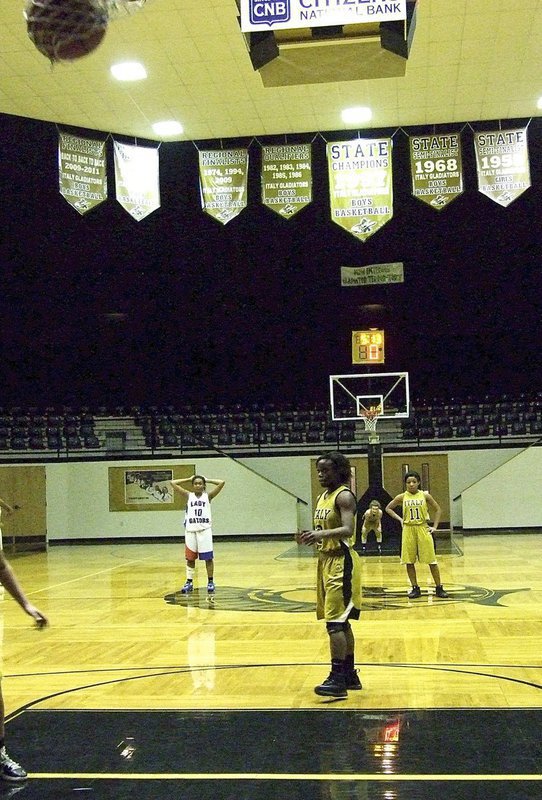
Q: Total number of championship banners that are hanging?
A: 7